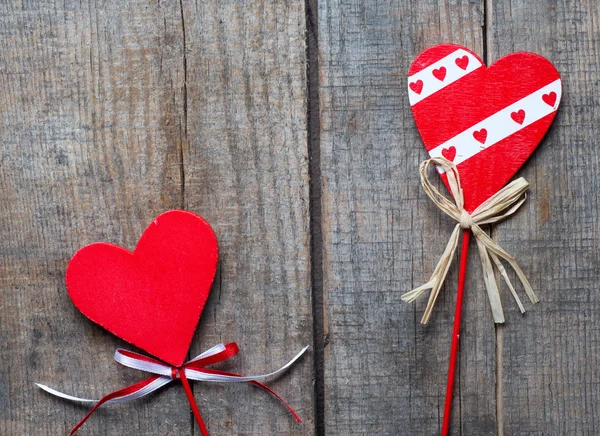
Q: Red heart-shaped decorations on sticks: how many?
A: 2